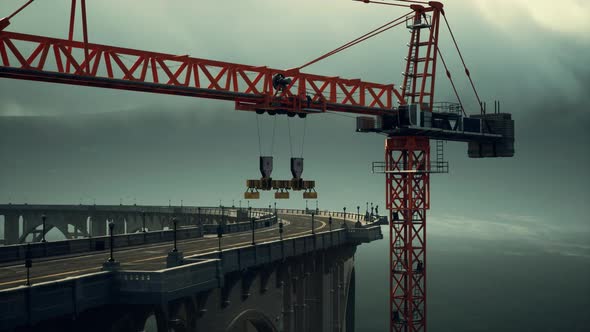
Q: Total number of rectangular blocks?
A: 3